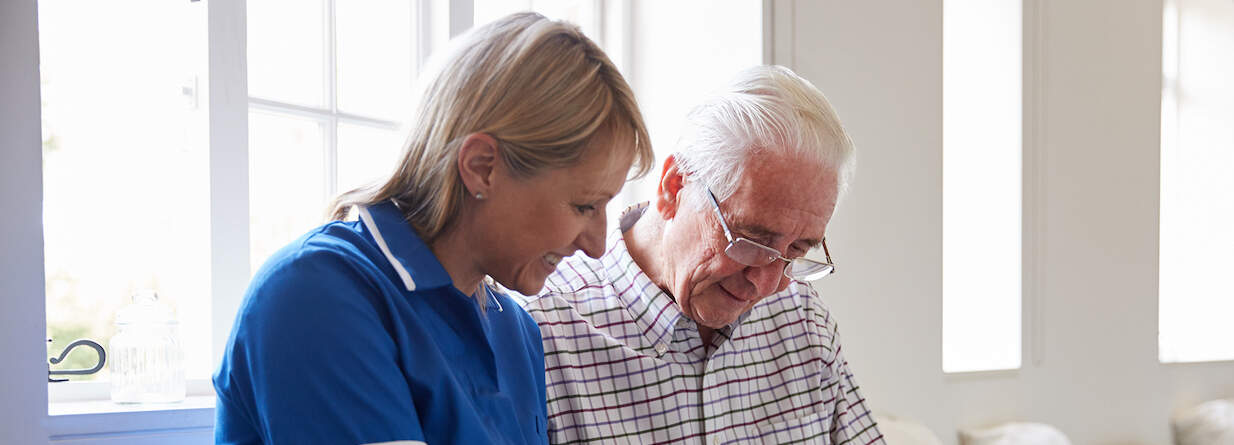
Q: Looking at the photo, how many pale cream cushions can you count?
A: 3